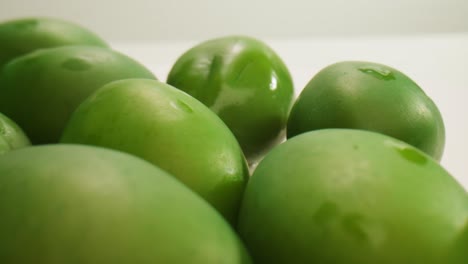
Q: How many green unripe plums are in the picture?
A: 8